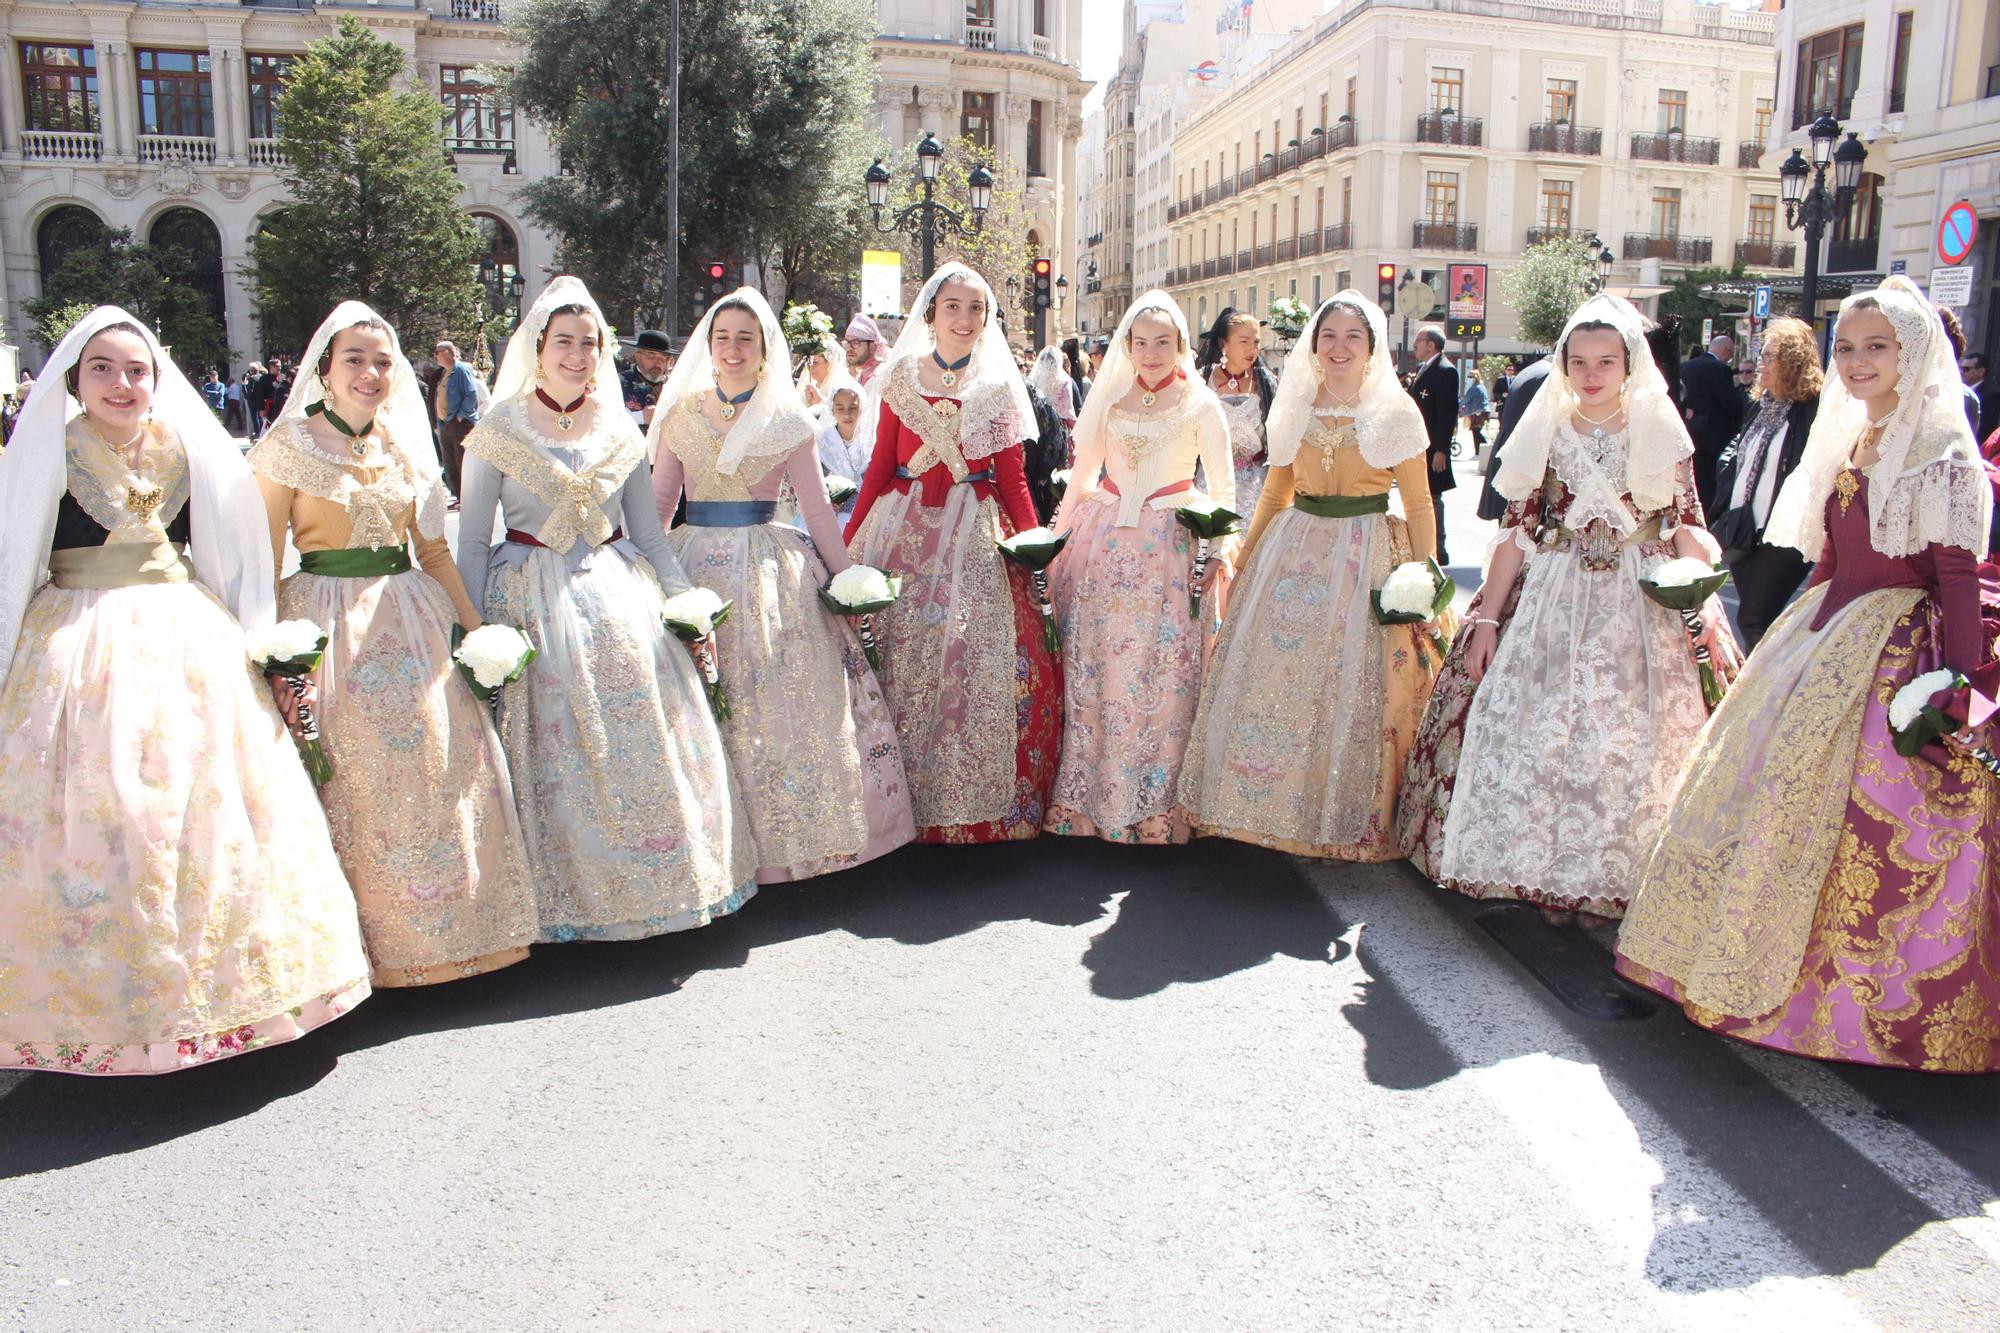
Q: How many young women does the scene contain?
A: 9